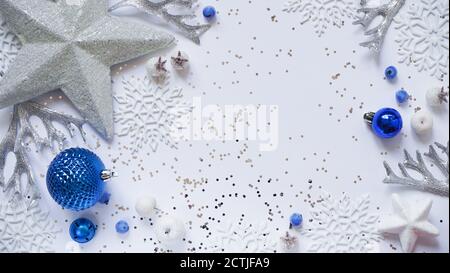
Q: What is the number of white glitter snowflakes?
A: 7